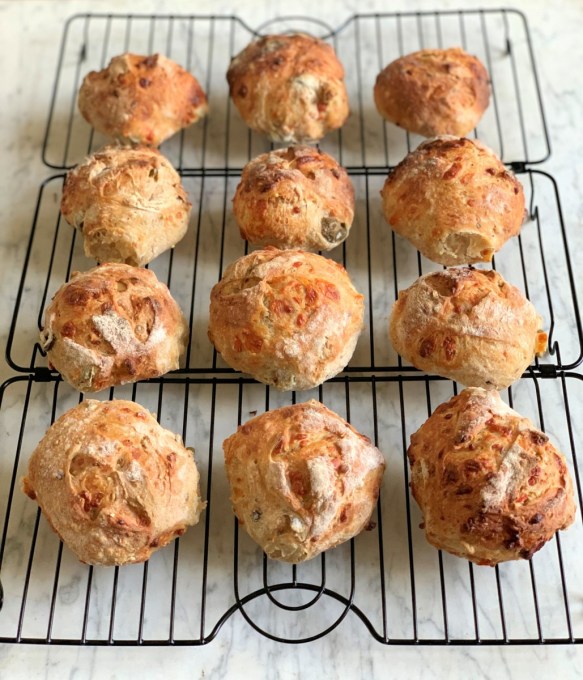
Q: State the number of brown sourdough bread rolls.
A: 12